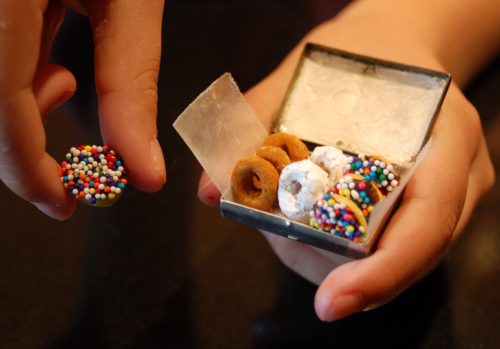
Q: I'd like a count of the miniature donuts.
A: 9